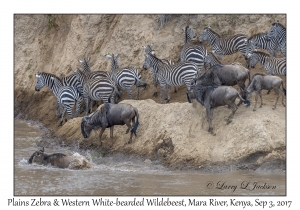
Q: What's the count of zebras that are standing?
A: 13